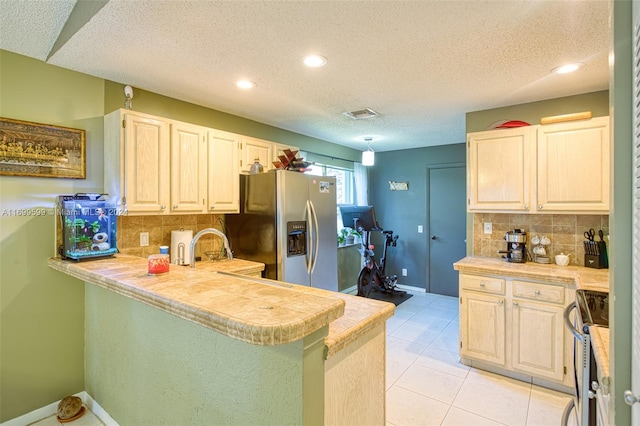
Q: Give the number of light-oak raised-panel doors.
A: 9